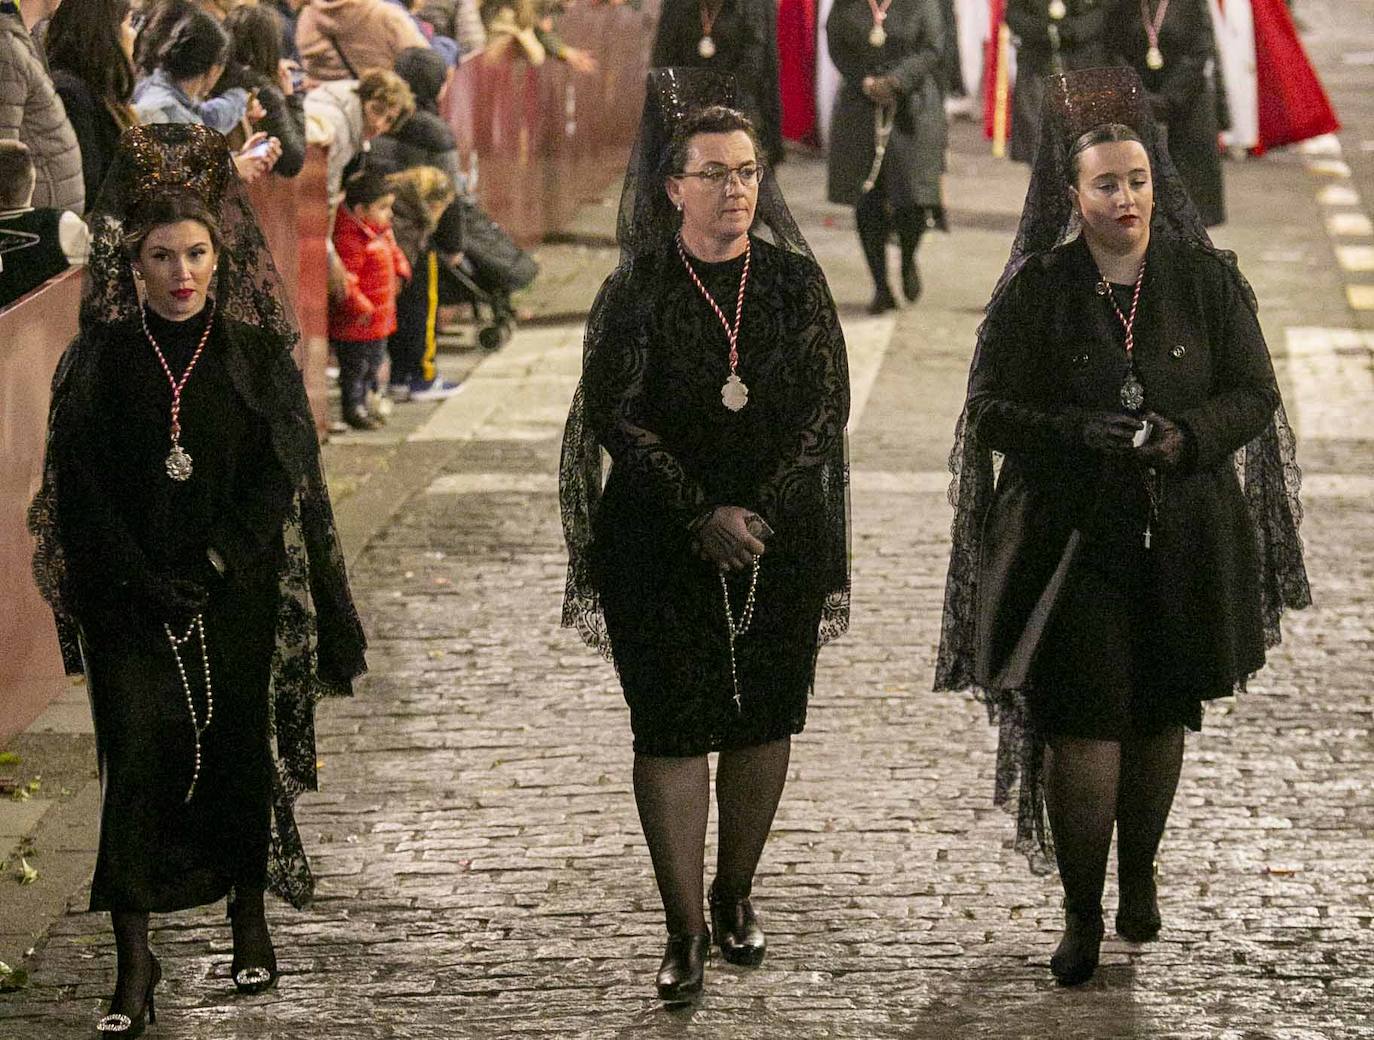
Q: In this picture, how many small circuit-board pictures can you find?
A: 0